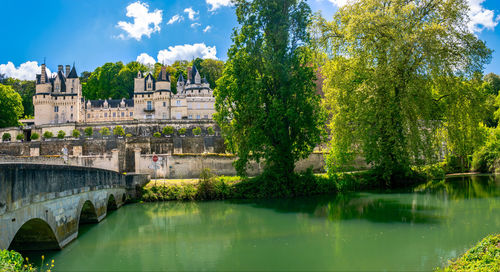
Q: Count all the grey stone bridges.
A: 1